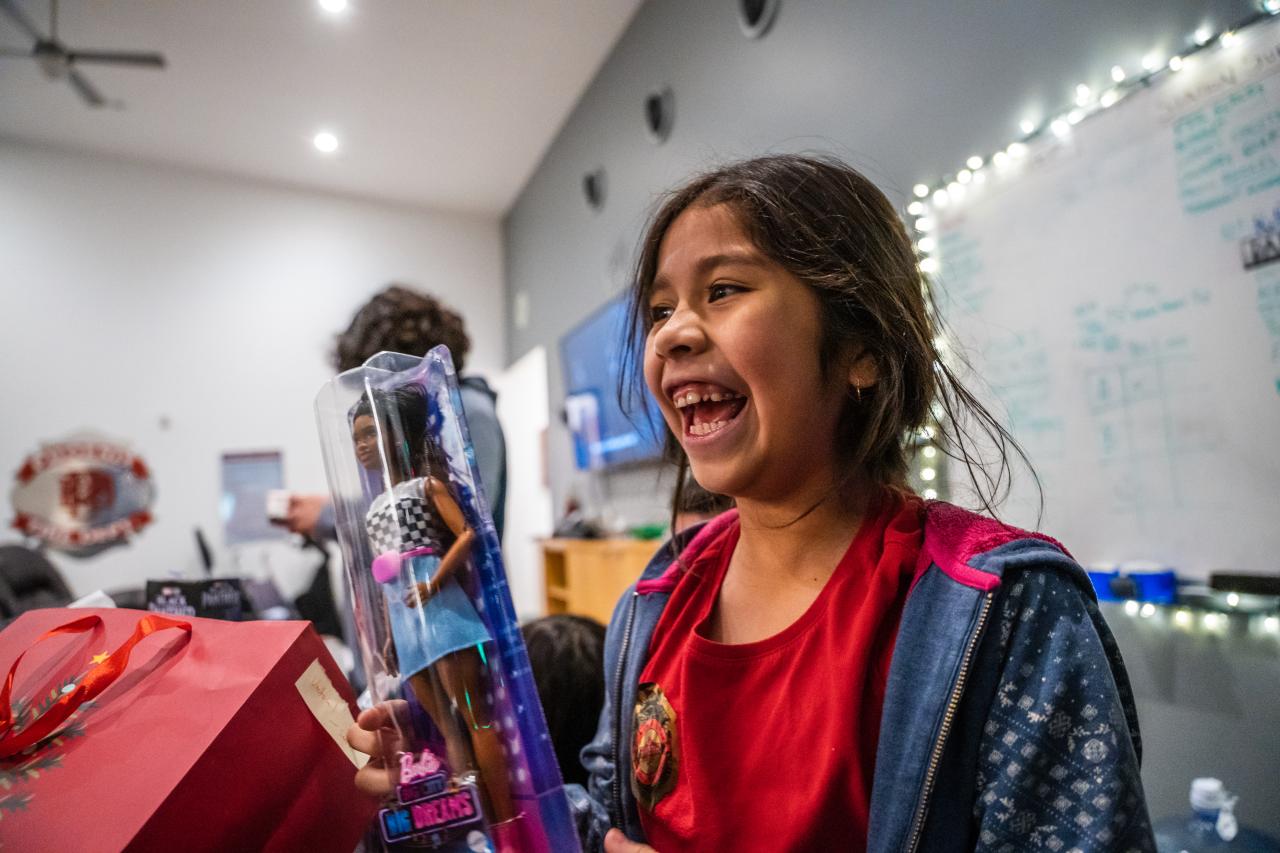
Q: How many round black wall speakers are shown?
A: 3